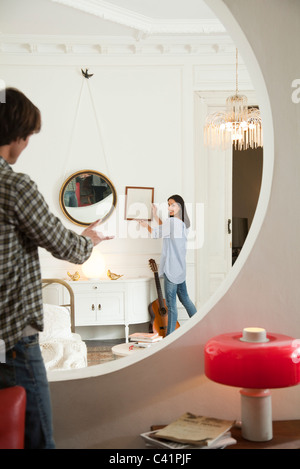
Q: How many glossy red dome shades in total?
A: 1